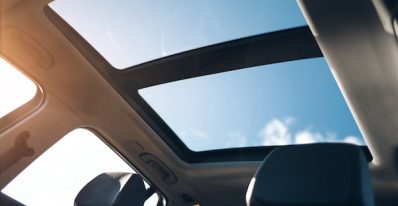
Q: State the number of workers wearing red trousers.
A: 0